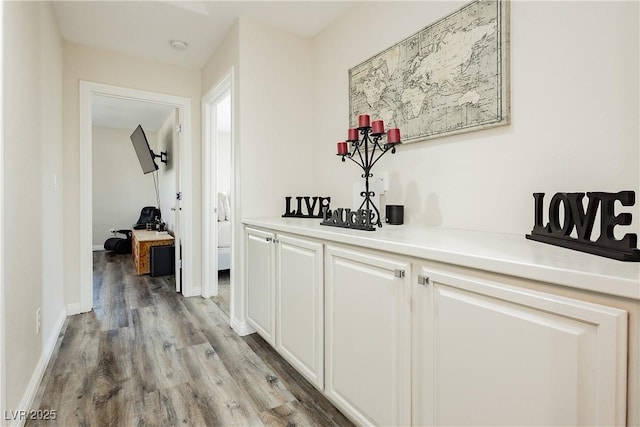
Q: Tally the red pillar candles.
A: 5